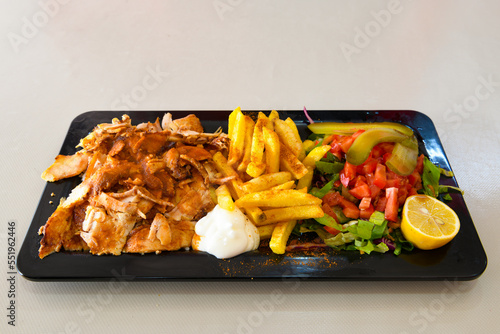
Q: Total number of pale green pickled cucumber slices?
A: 3